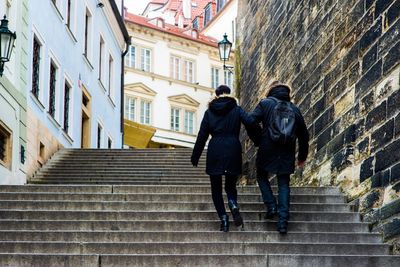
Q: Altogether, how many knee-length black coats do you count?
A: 2